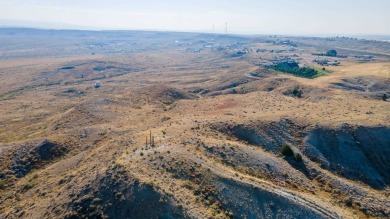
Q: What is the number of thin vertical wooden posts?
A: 3